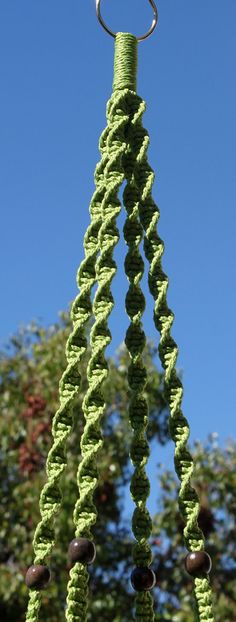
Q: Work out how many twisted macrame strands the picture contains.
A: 4